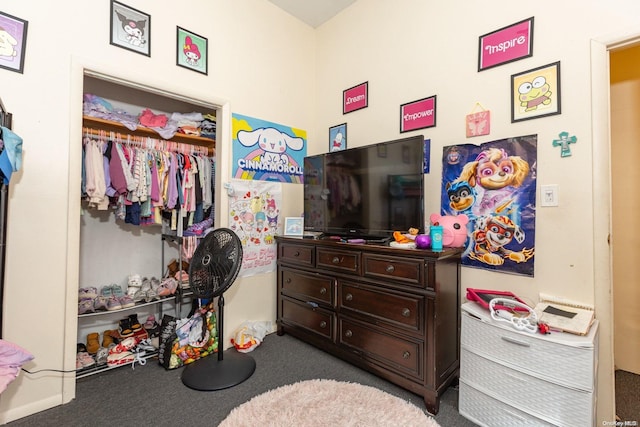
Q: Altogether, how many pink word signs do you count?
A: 3